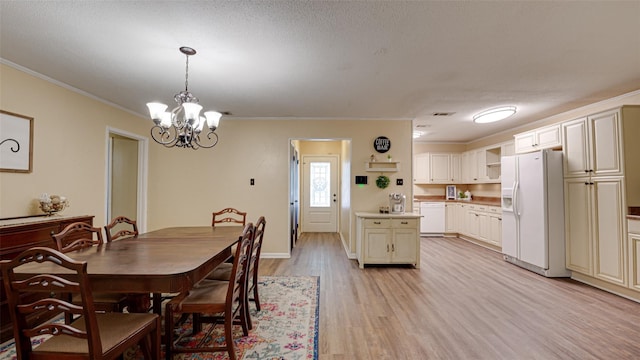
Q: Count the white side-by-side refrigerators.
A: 1